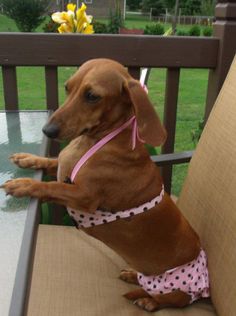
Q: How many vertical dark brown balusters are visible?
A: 4